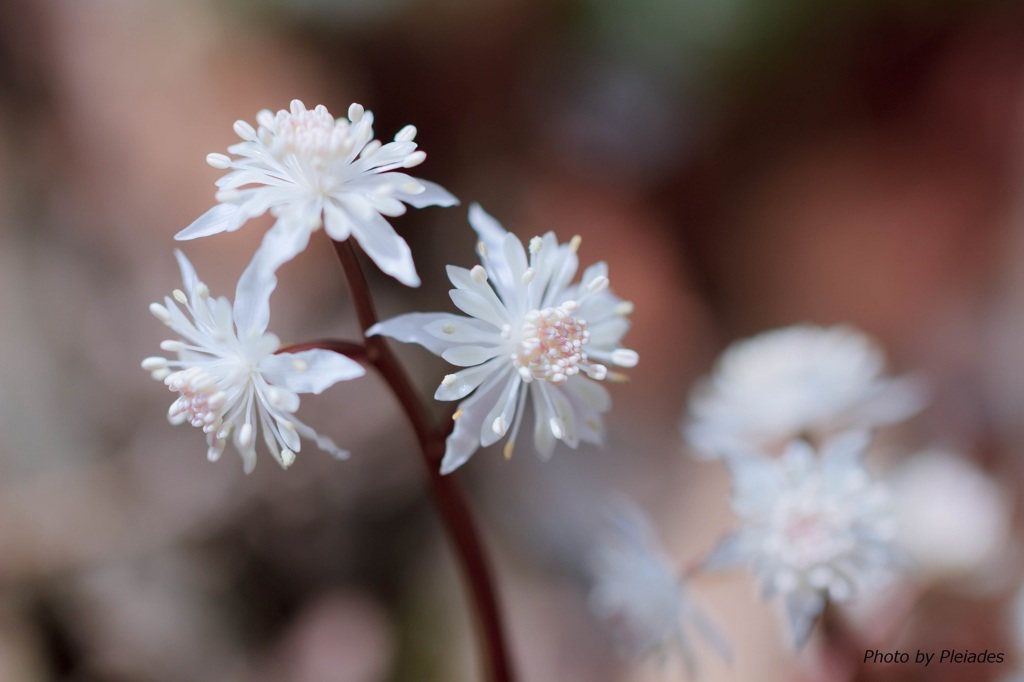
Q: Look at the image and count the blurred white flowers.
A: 4